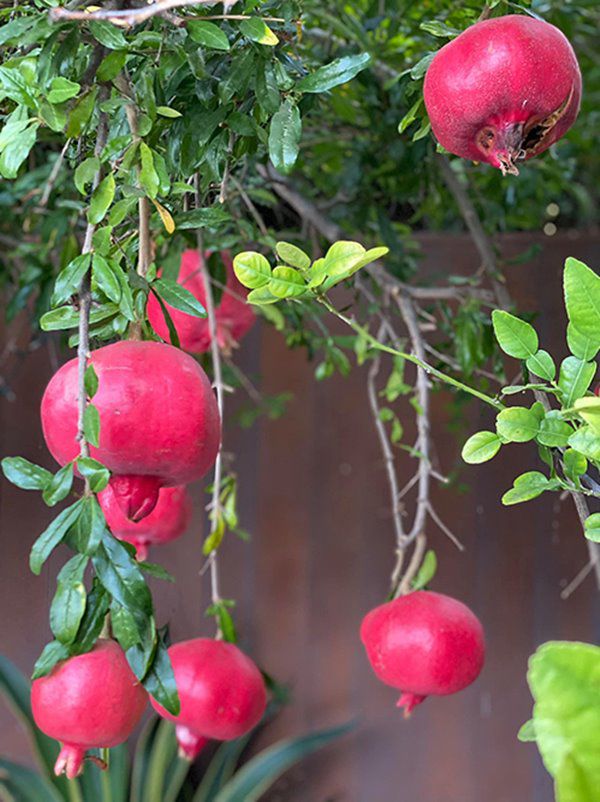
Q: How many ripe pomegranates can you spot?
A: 7